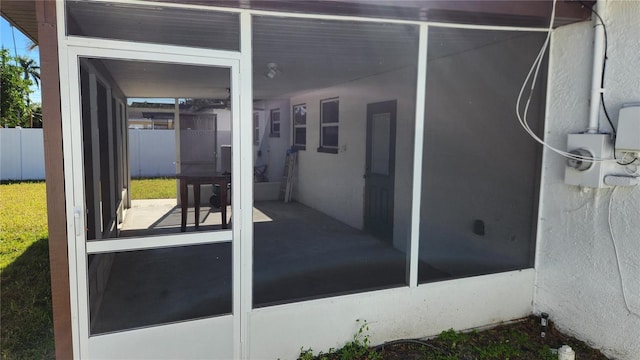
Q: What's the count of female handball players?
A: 0